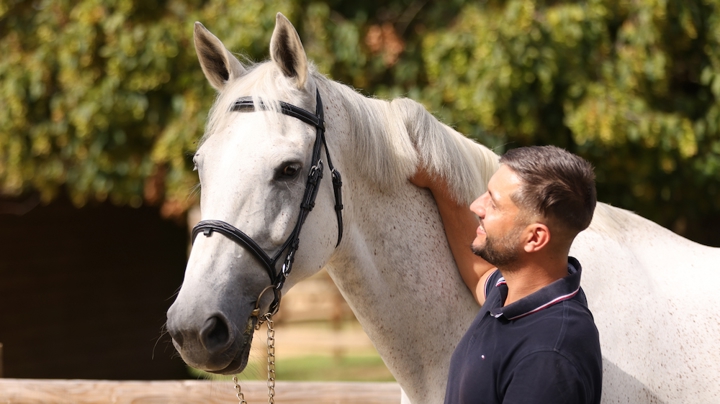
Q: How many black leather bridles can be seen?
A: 1